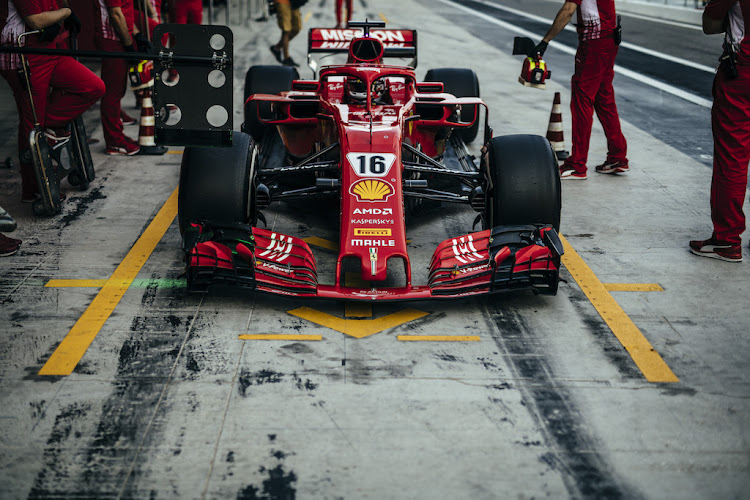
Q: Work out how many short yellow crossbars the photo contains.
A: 4